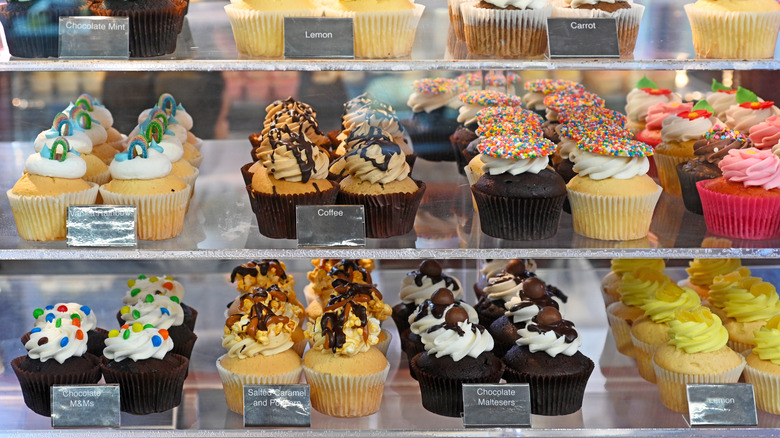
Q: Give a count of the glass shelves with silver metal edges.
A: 3